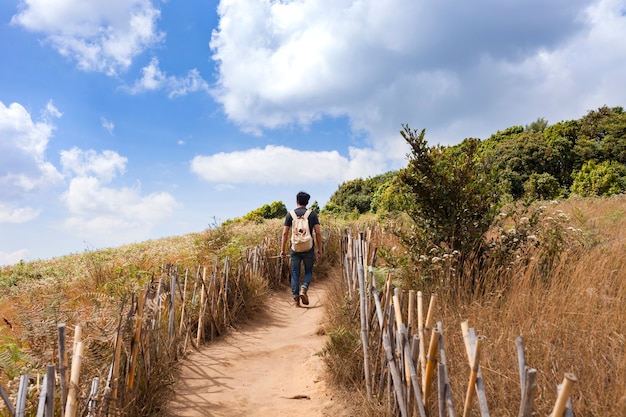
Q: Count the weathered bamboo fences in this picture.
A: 2